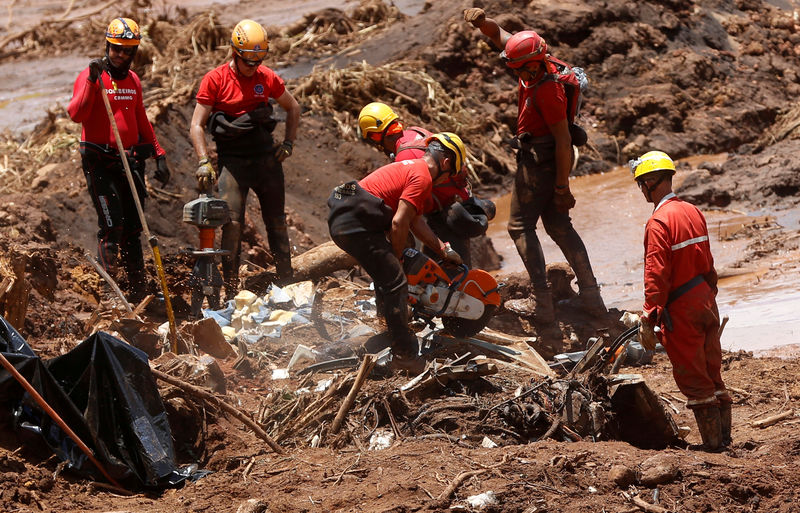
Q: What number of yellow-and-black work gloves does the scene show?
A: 2